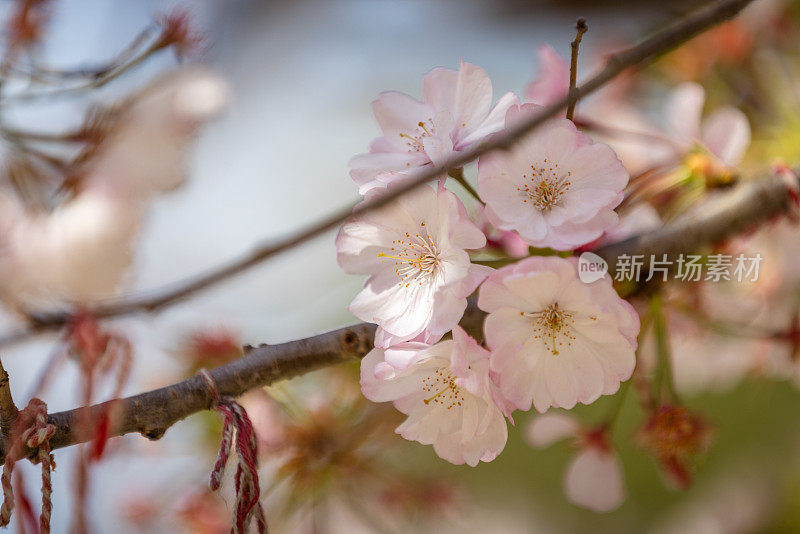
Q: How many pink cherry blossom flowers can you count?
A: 5